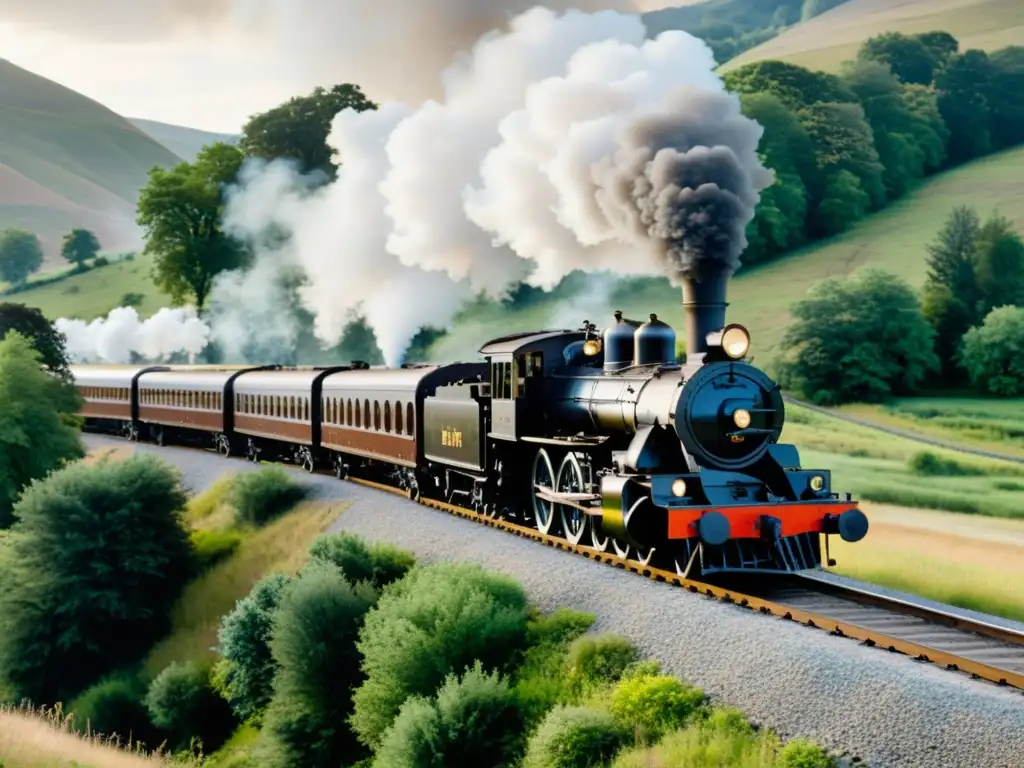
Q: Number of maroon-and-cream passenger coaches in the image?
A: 4